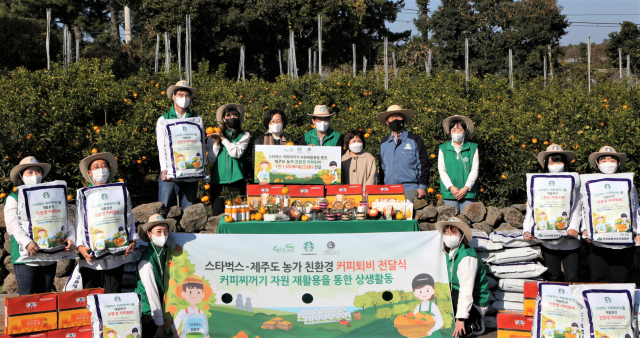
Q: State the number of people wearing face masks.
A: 13